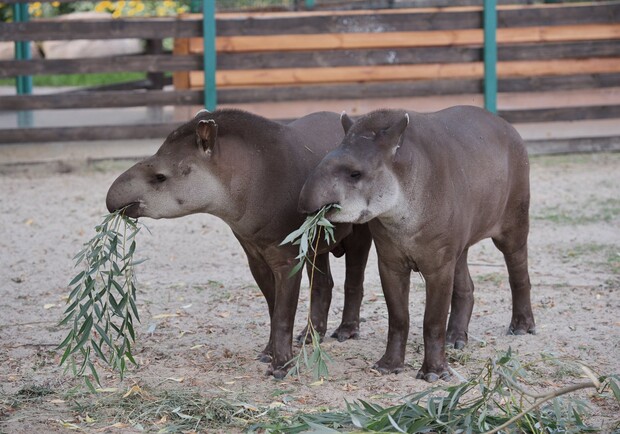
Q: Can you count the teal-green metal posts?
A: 3